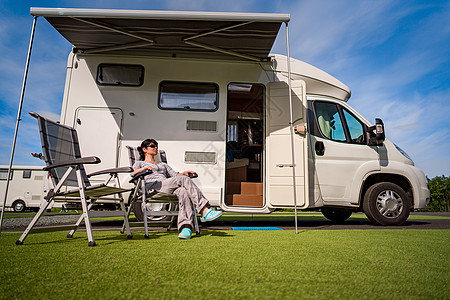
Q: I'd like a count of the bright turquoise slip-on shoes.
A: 2